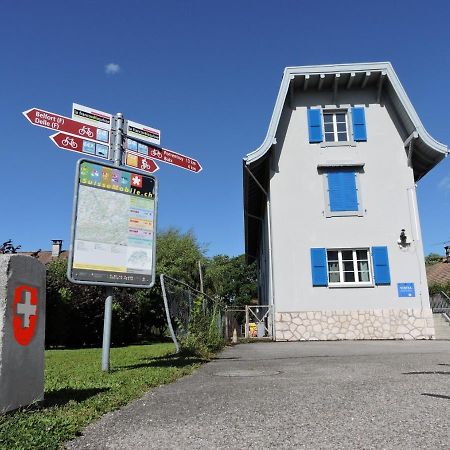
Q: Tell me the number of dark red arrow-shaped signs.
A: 4